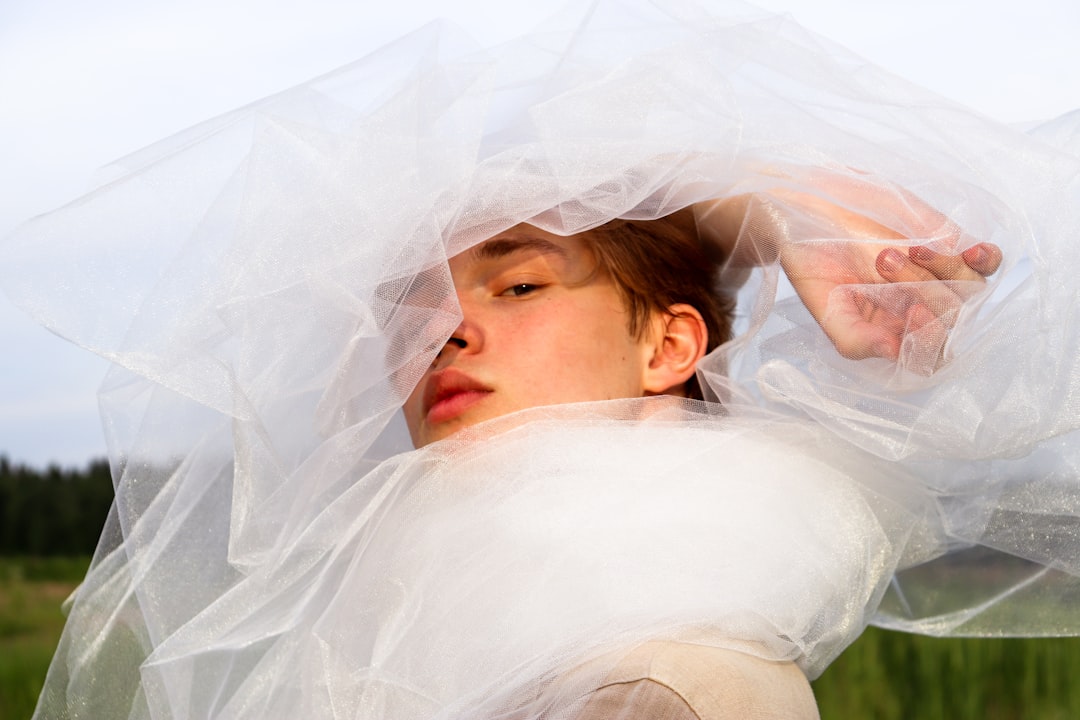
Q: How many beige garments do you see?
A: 1